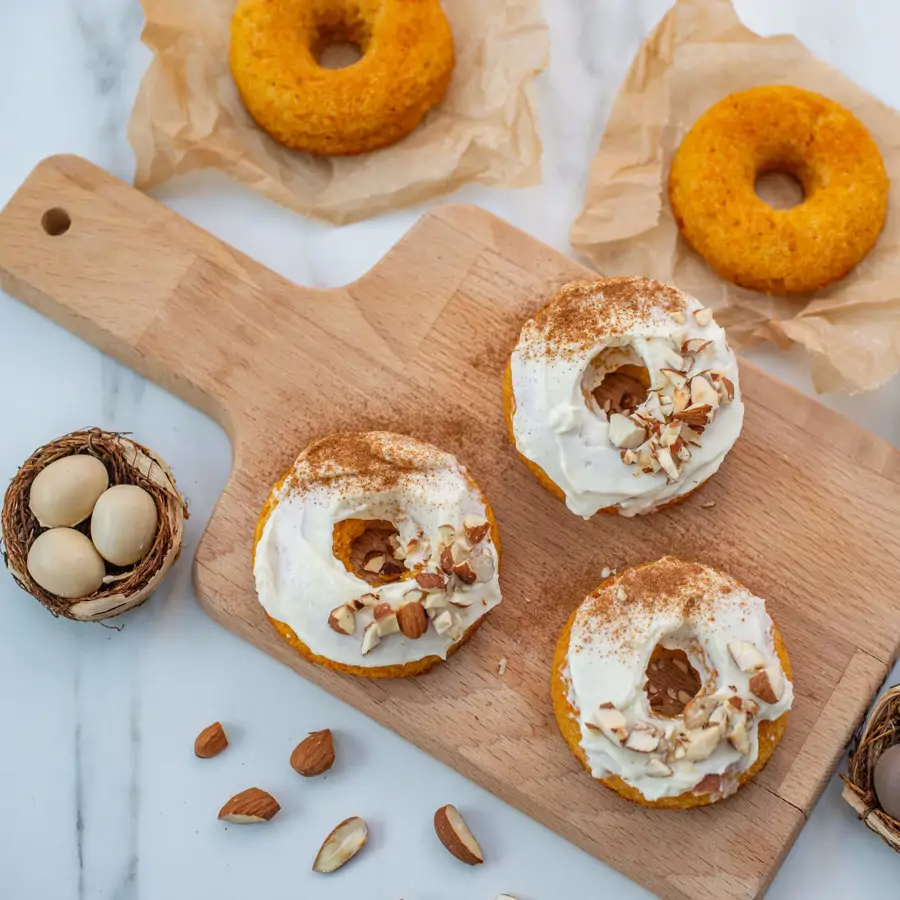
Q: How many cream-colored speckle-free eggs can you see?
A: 3